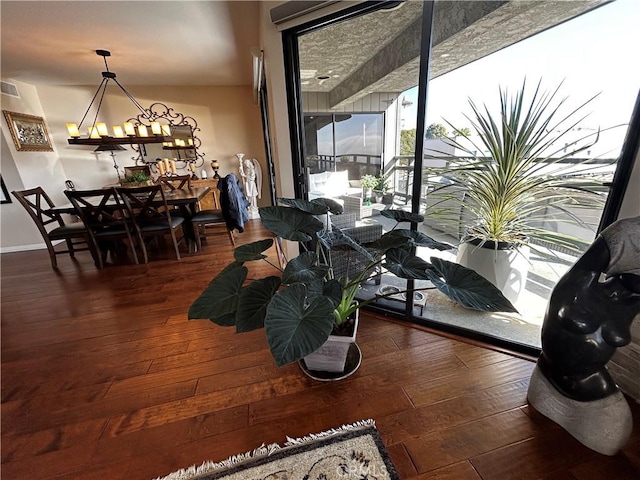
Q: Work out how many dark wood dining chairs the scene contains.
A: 5